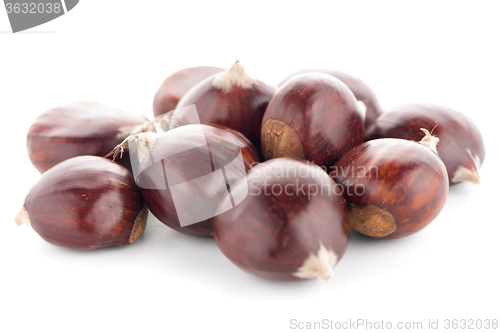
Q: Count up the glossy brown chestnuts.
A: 10